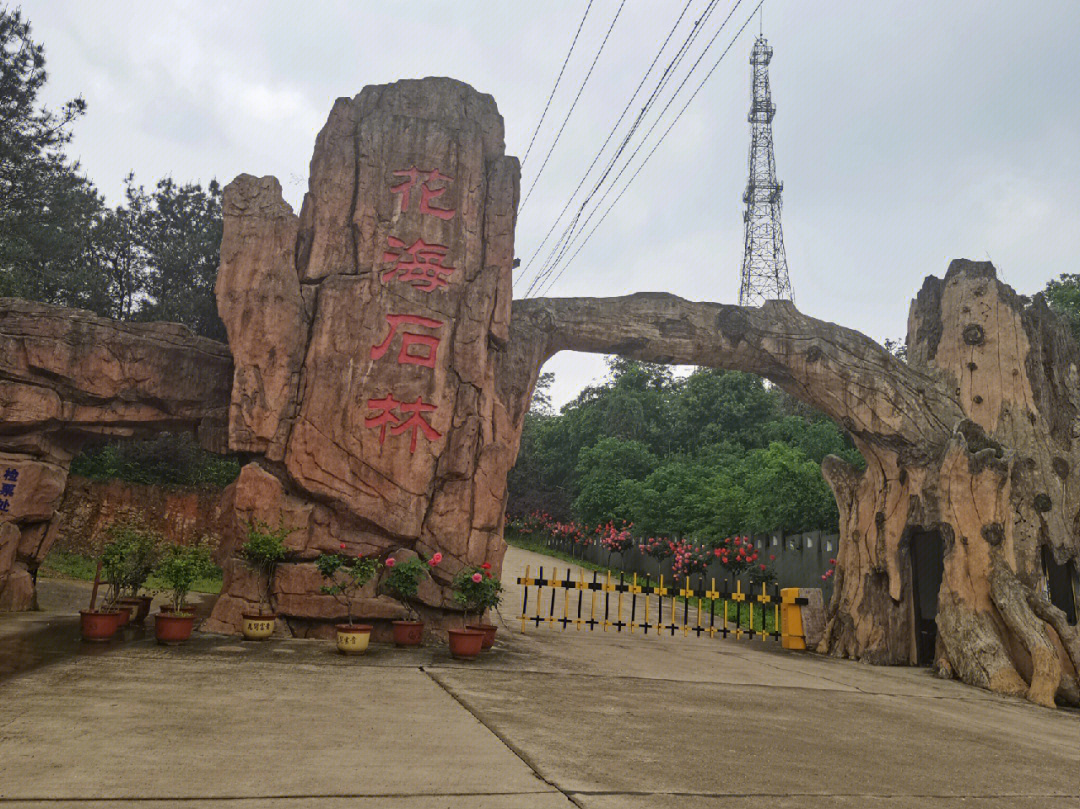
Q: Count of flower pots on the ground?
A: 11